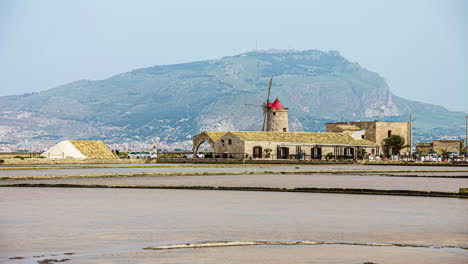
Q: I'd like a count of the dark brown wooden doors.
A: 4